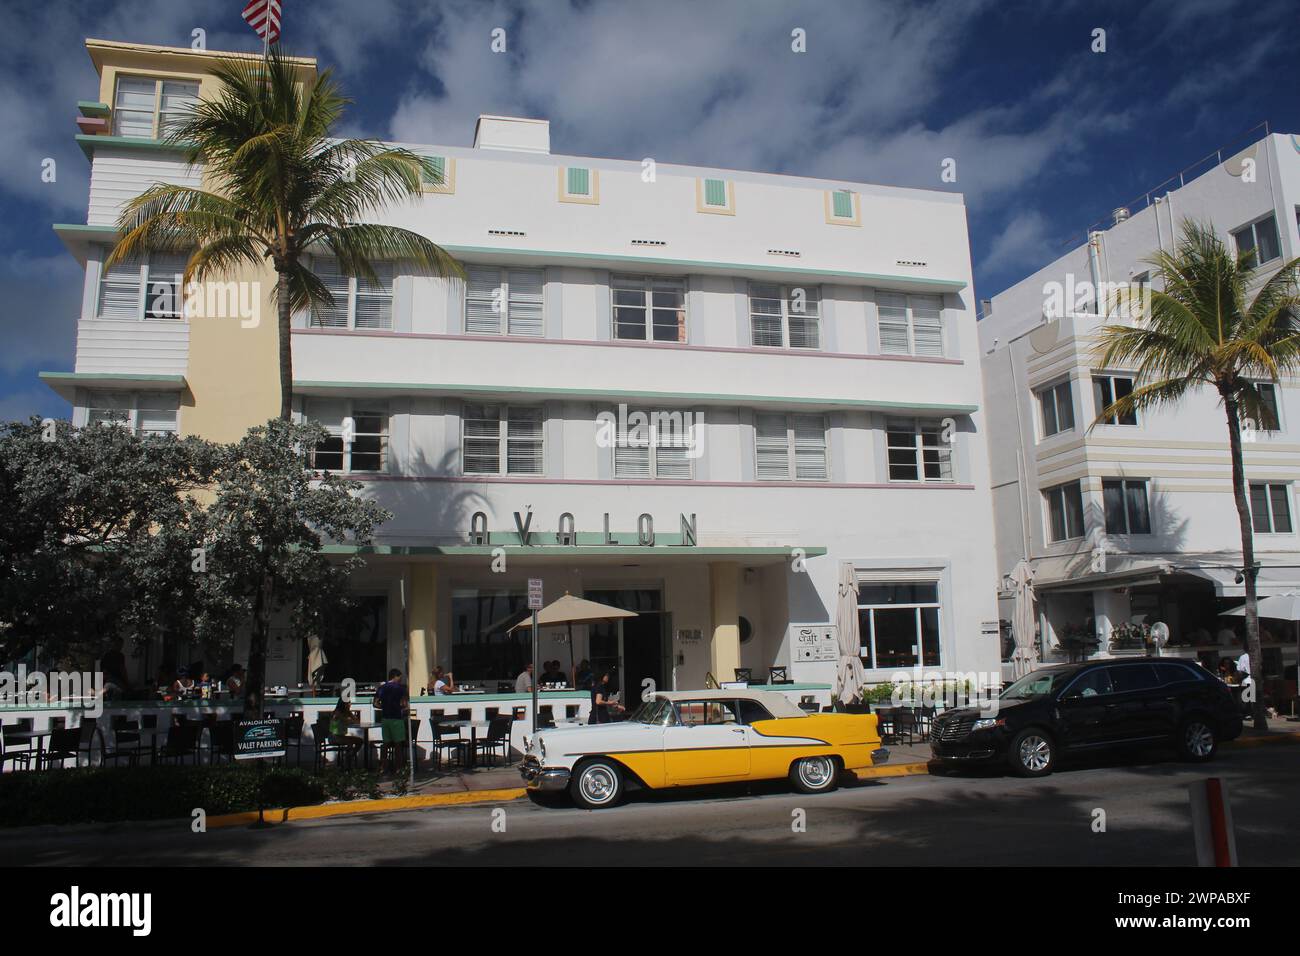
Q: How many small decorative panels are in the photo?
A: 4